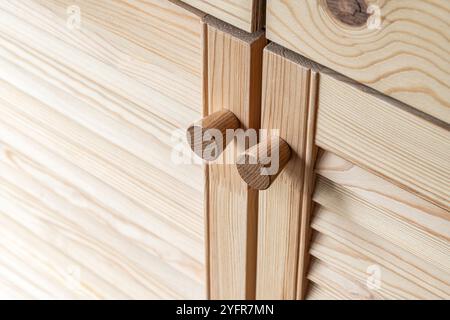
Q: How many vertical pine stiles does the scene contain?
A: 2